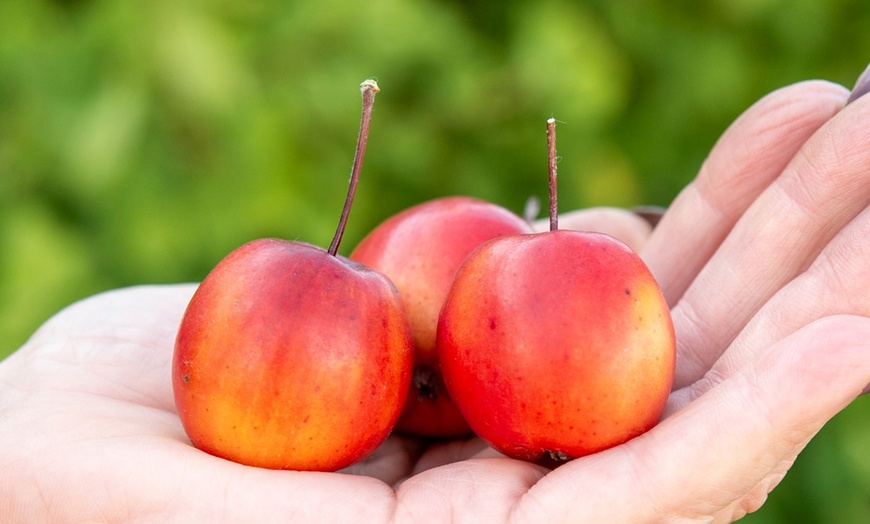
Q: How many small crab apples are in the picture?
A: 3